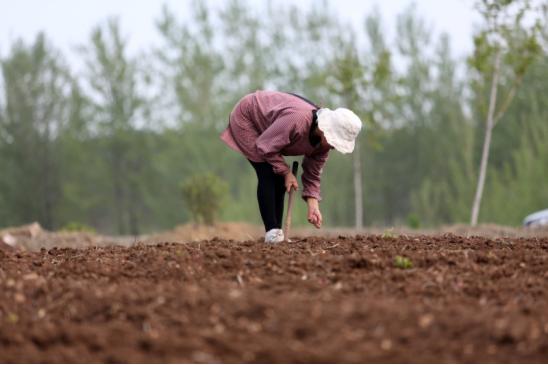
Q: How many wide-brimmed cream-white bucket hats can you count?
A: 1